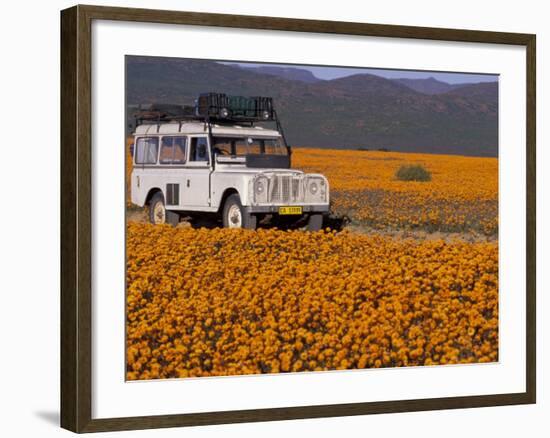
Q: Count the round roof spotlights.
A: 2